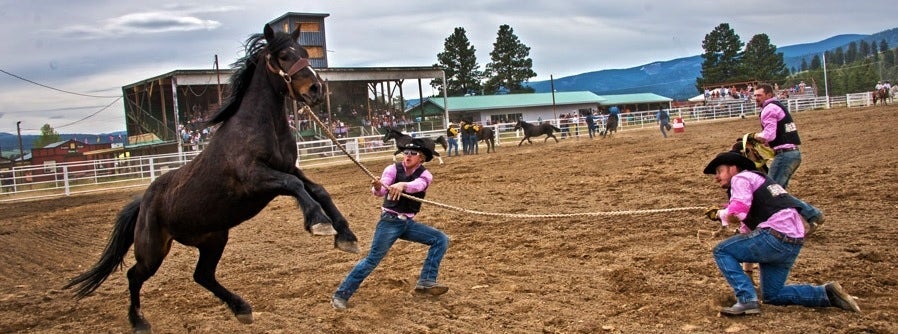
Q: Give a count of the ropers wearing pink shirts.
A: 3